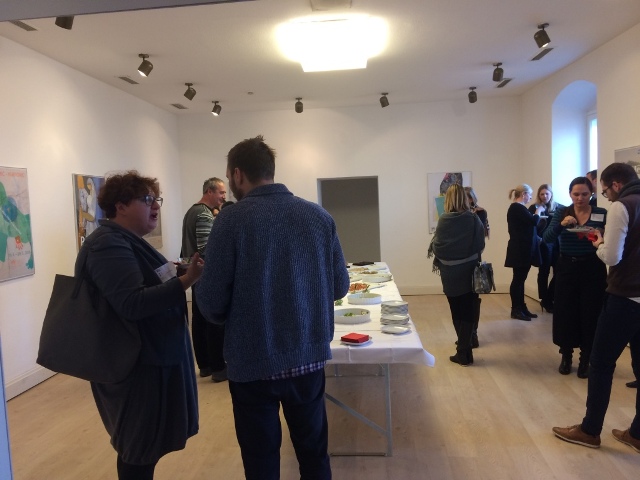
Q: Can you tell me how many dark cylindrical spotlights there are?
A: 9